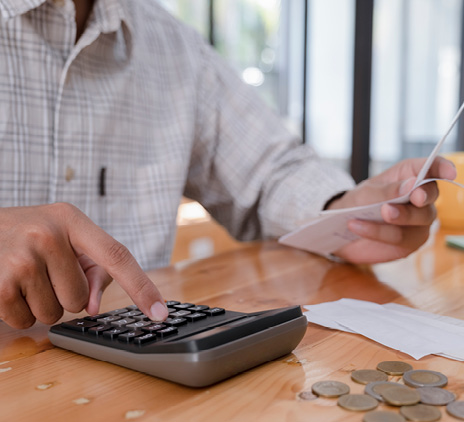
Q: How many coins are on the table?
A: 11